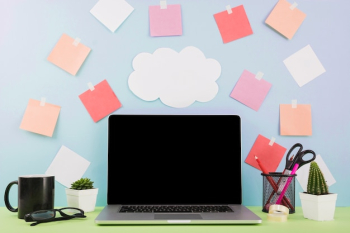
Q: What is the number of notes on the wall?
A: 13